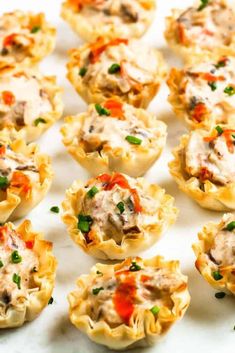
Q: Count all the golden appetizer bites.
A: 13